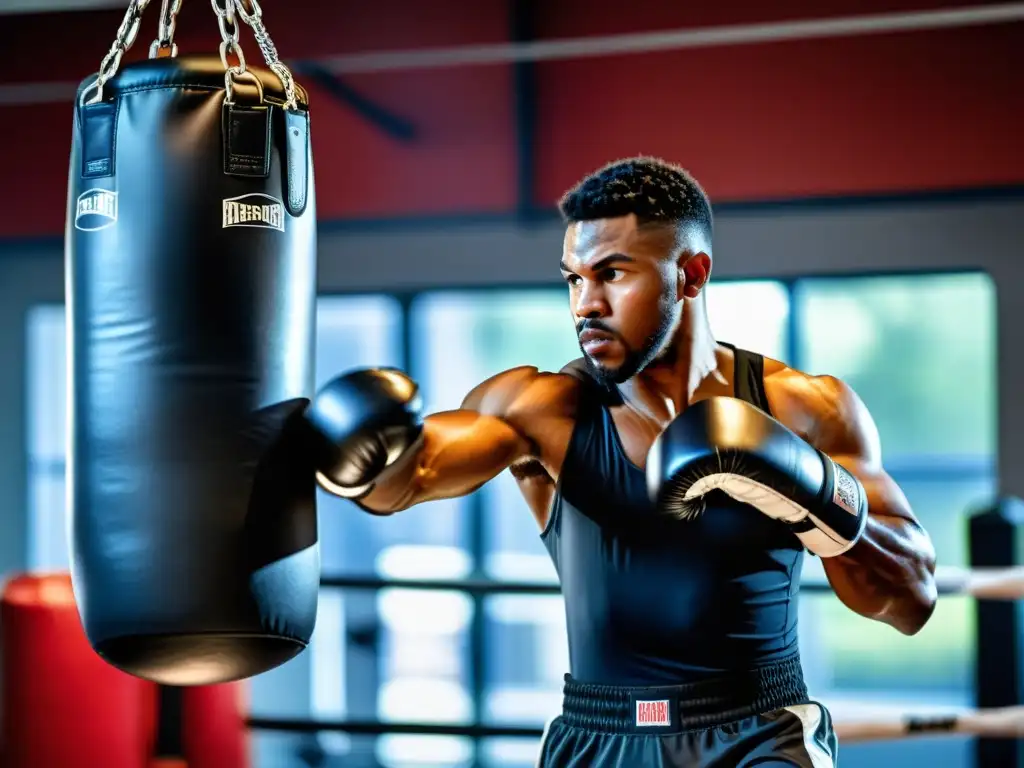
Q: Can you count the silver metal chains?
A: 4